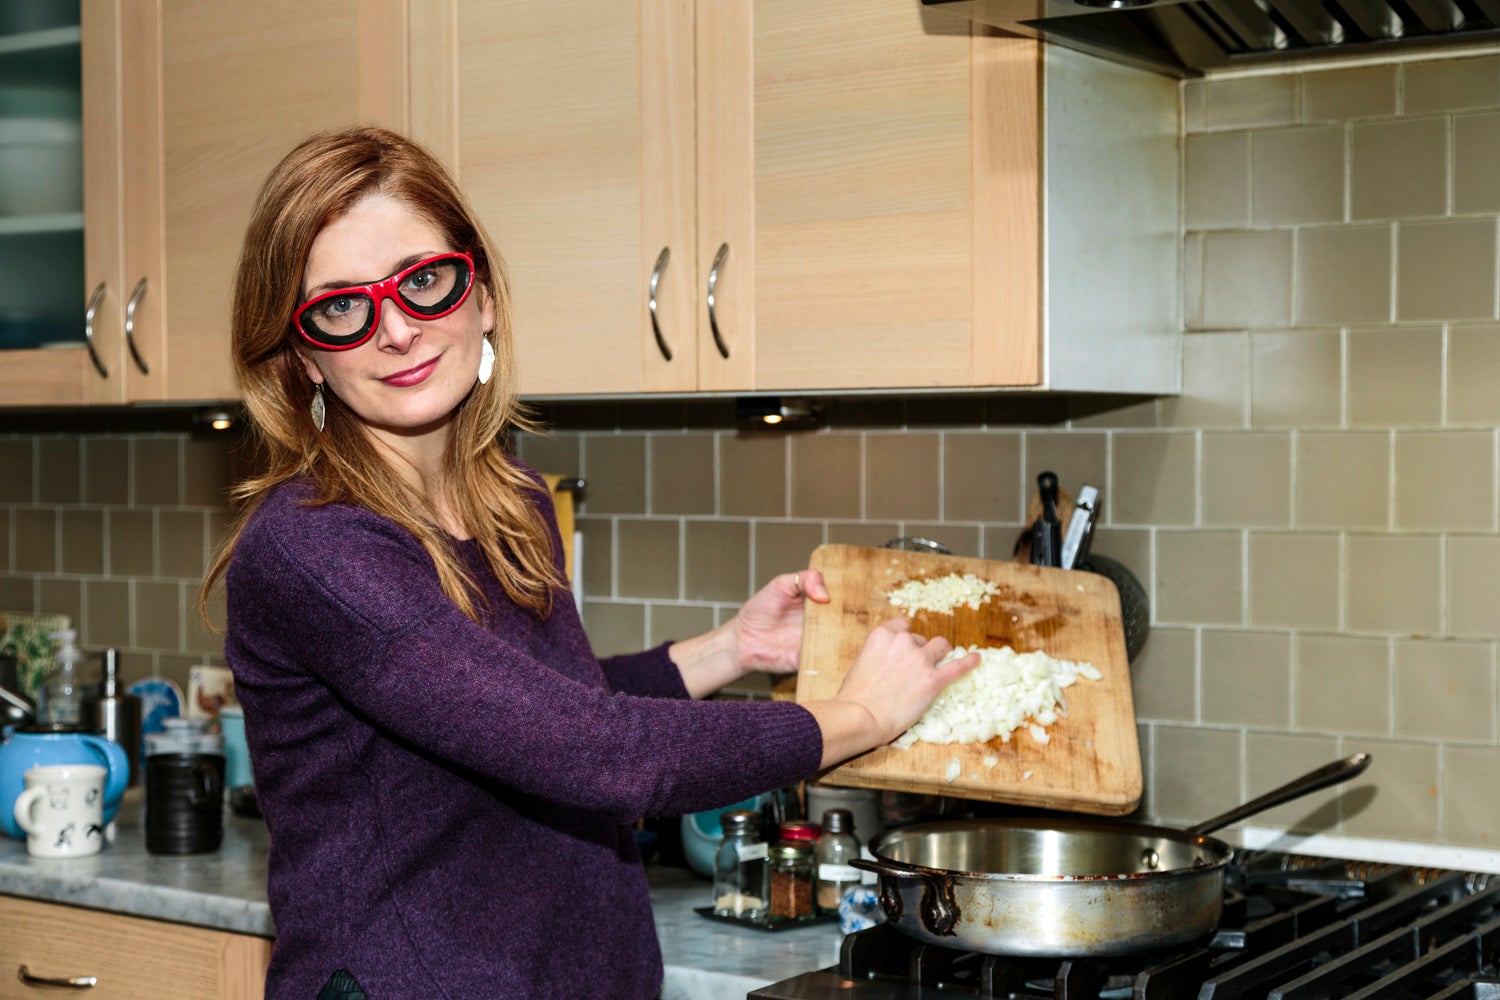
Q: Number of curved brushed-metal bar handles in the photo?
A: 5